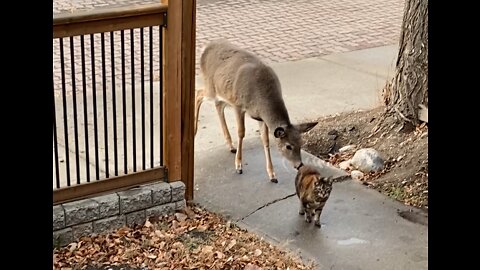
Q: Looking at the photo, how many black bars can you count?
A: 12